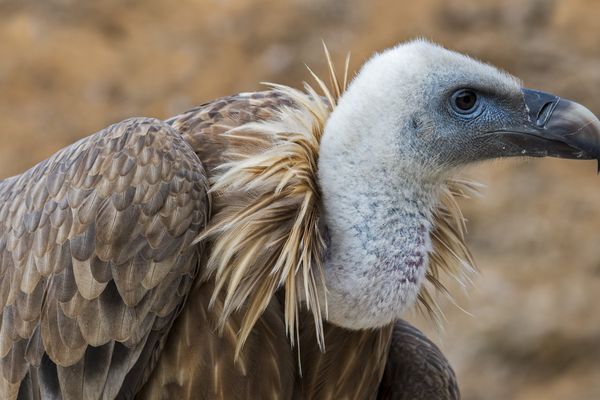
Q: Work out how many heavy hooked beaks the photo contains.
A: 1